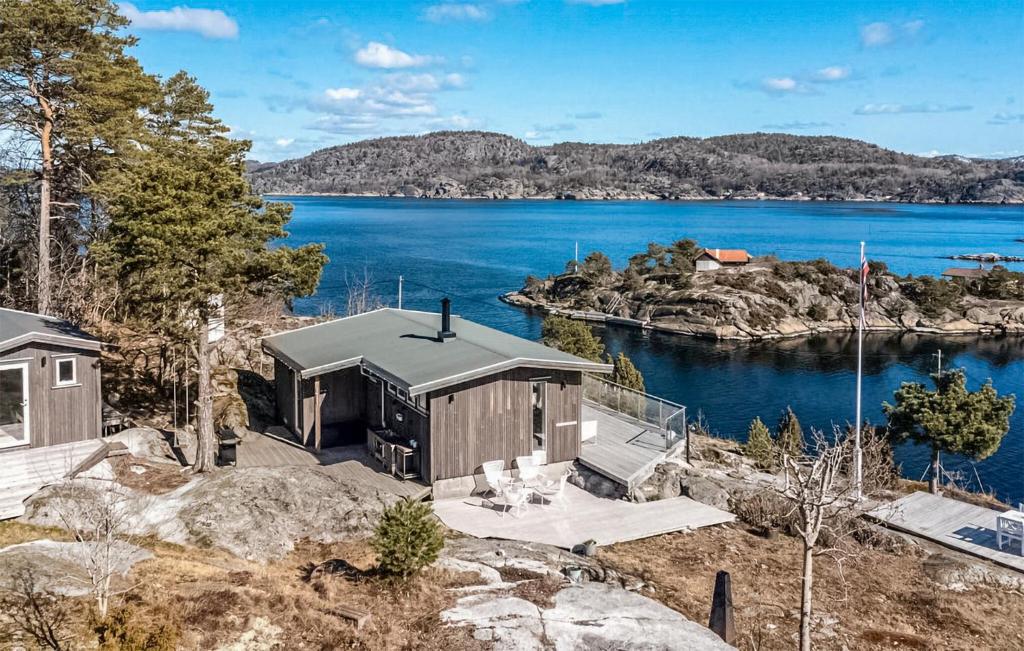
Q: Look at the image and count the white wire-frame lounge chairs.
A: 4